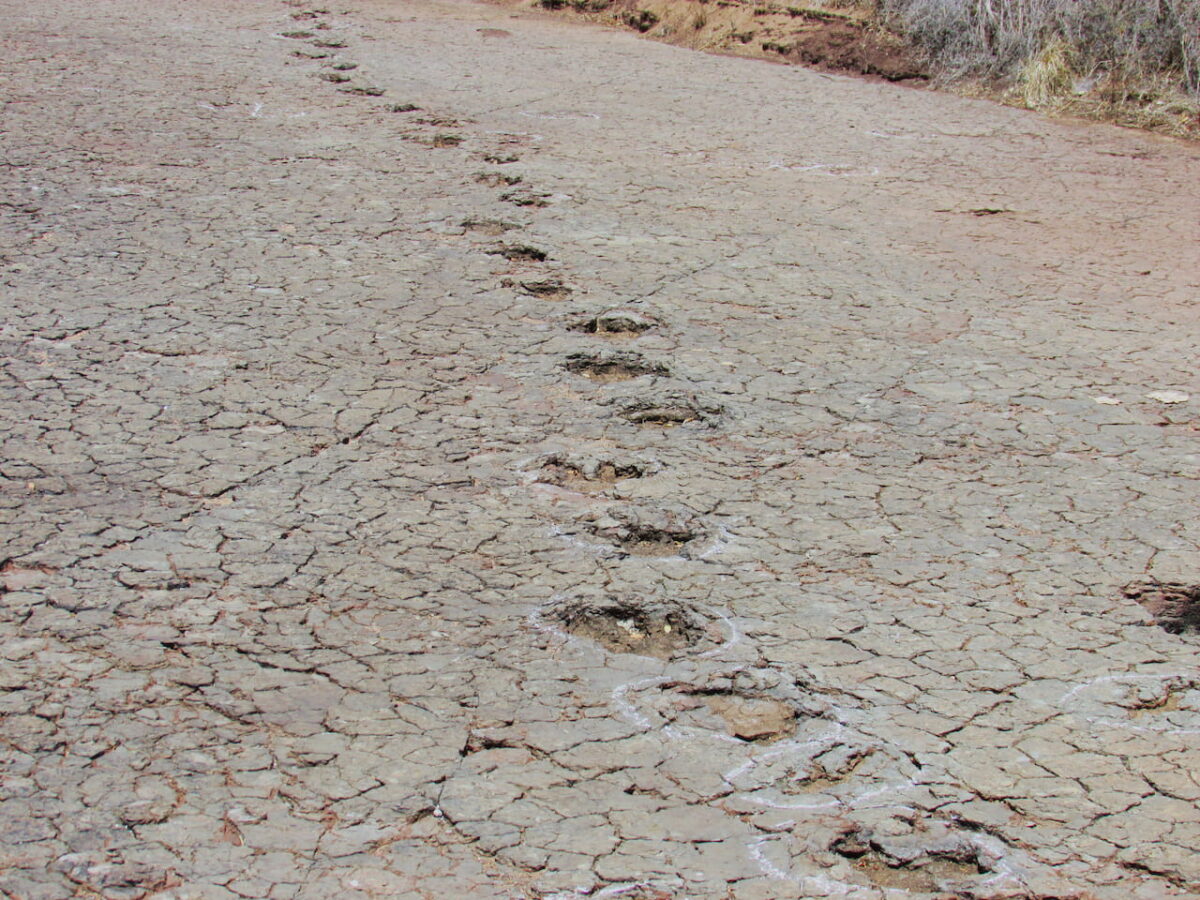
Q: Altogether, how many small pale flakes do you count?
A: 2